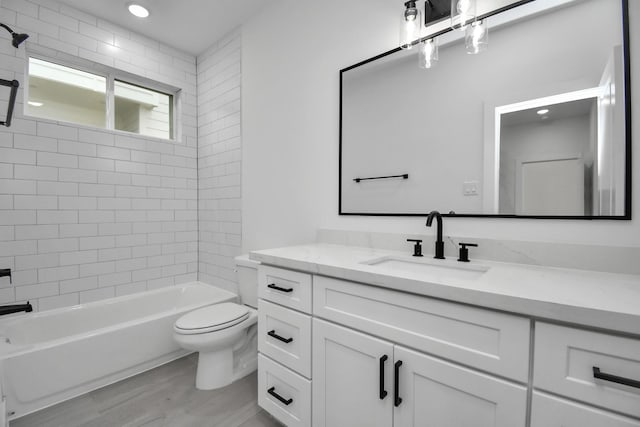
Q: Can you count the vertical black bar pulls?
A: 2